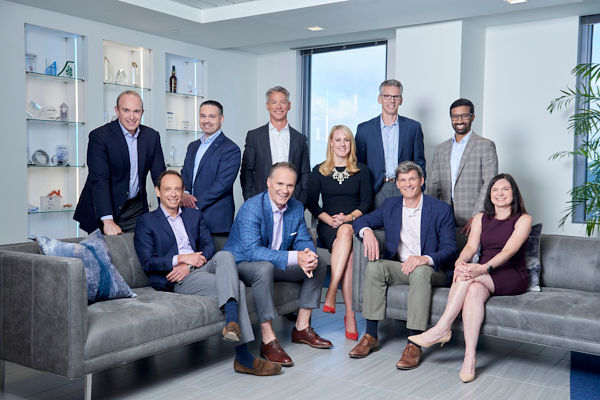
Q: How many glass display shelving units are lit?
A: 3